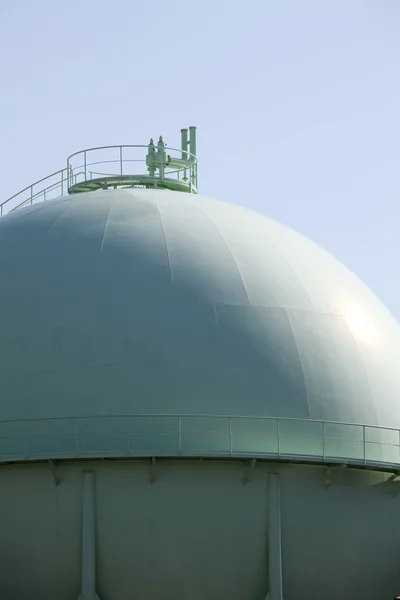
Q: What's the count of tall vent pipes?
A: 2